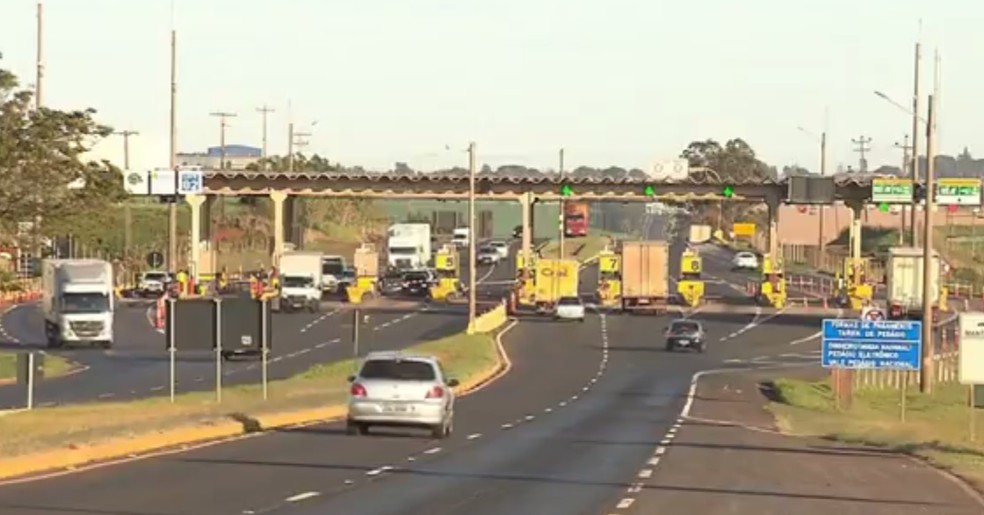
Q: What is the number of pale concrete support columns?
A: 5